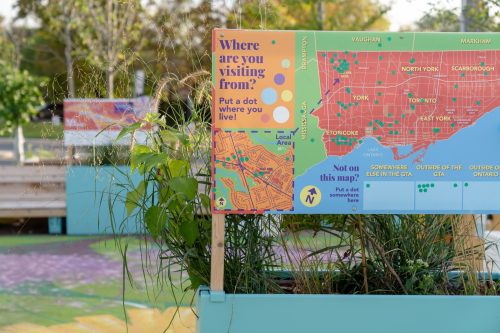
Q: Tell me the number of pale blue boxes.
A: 3